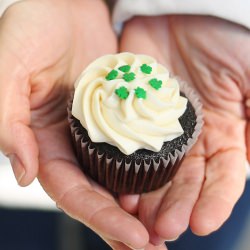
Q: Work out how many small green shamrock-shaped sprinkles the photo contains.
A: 7